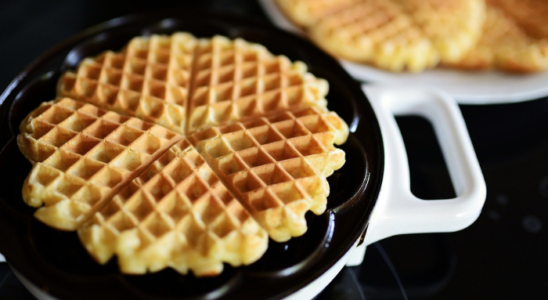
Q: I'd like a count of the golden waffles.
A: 3